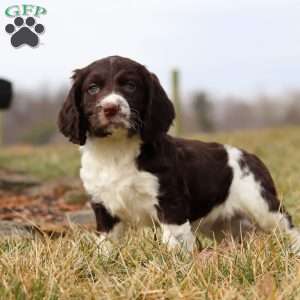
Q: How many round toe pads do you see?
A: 4